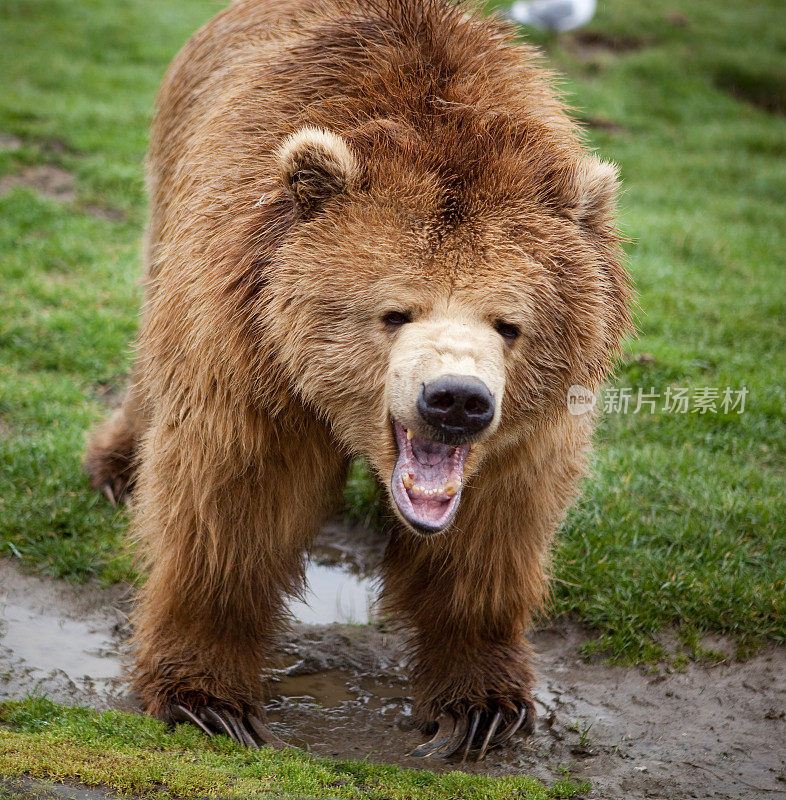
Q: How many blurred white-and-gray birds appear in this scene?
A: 1